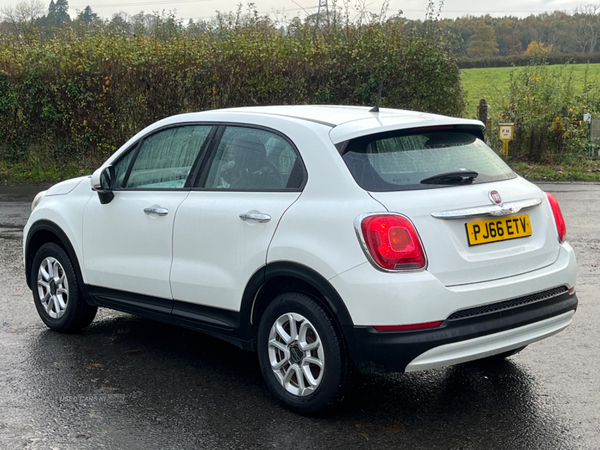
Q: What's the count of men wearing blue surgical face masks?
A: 0